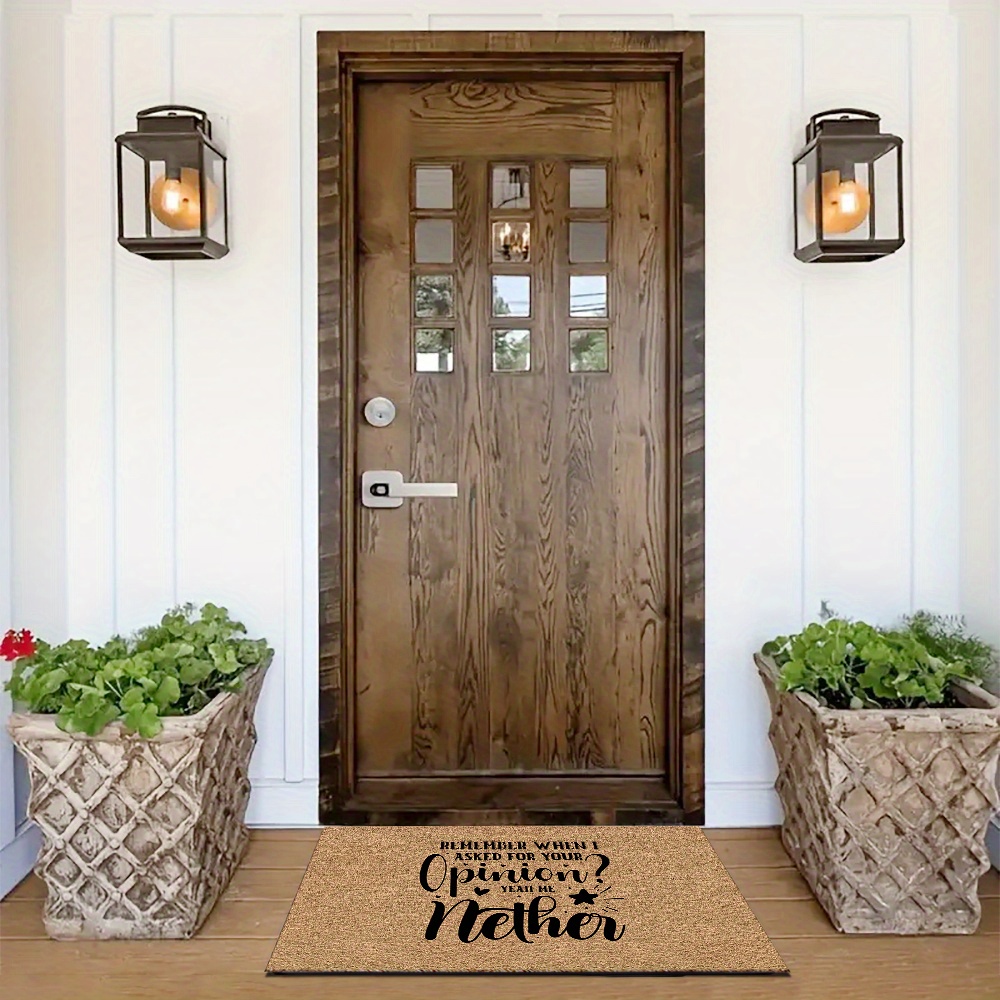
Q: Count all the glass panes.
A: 12